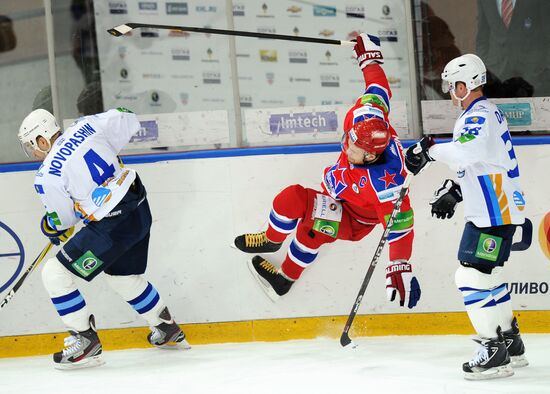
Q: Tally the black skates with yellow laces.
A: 2